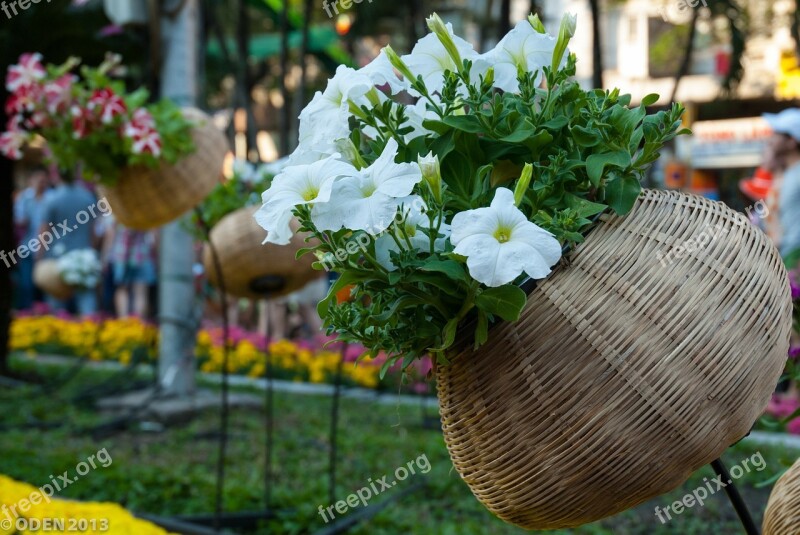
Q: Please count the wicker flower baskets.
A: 5